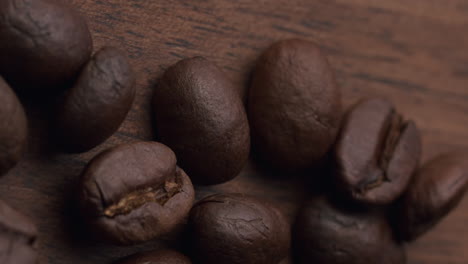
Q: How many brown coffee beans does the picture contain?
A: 12